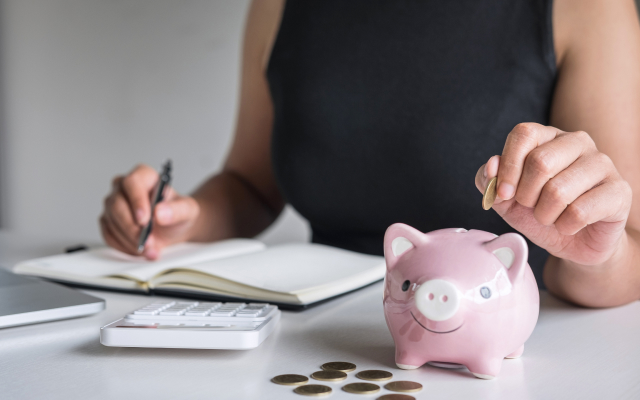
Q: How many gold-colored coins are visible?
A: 9